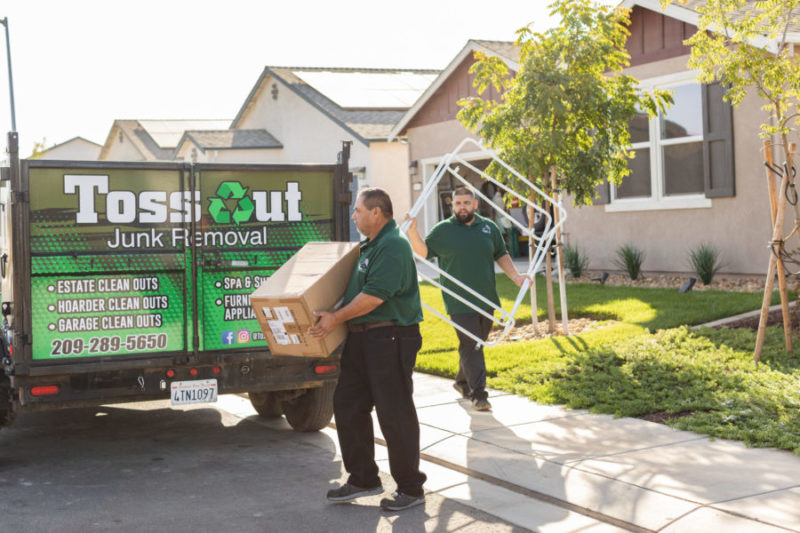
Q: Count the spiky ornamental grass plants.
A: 3